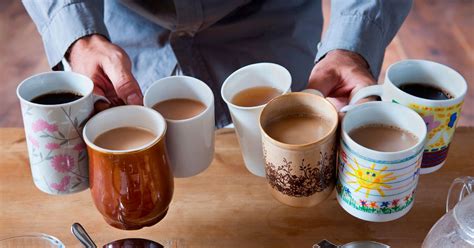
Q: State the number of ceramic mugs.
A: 7